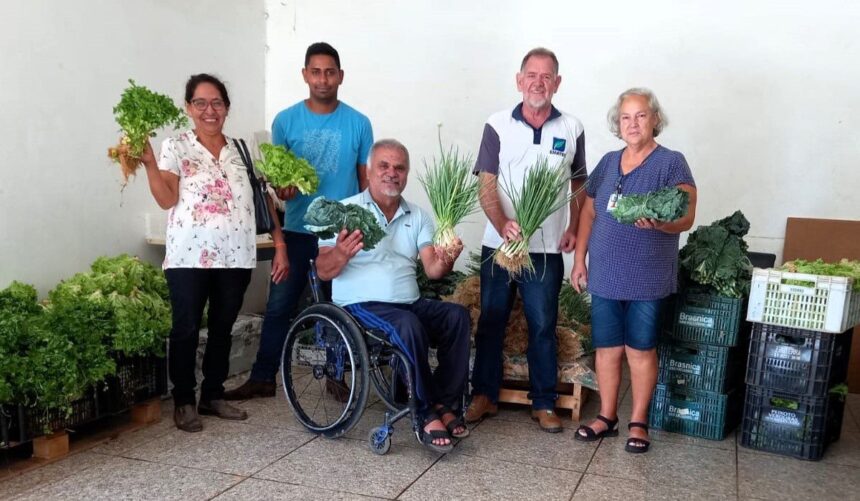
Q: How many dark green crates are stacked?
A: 3